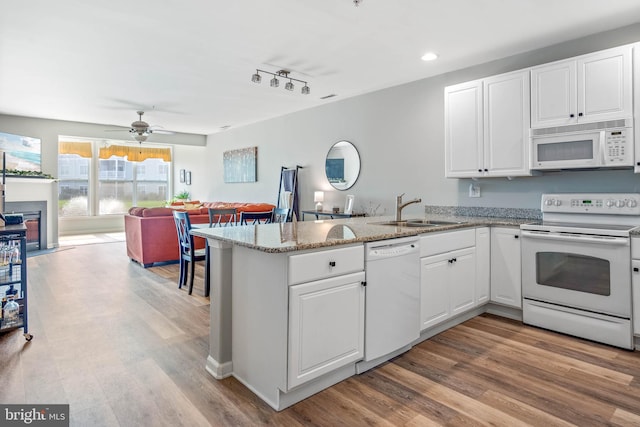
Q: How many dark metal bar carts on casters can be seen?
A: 1